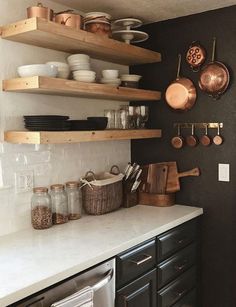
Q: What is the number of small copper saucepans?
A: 4